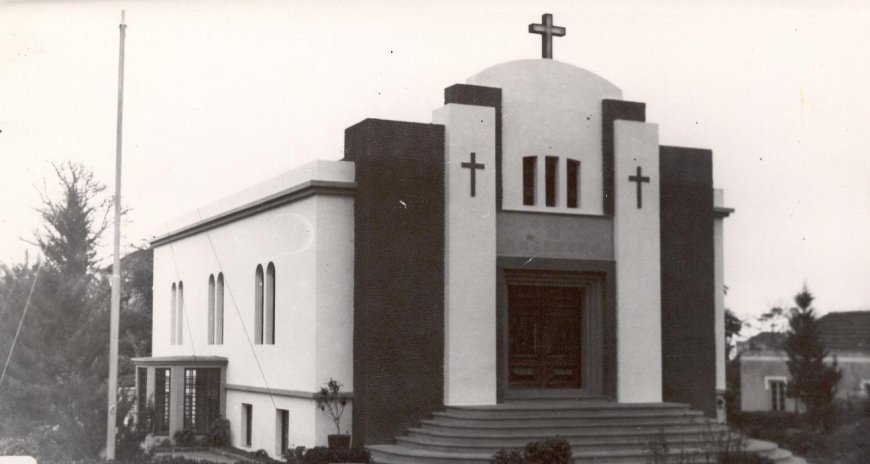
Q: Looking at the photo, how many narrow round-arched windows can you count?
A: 6